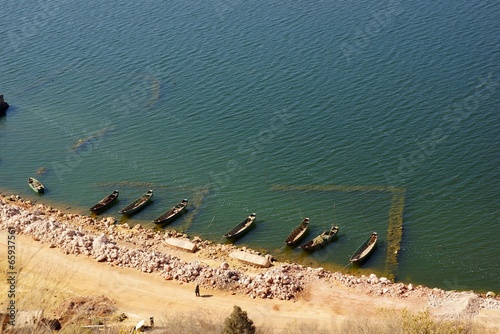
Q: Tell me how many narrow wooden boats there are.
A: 8